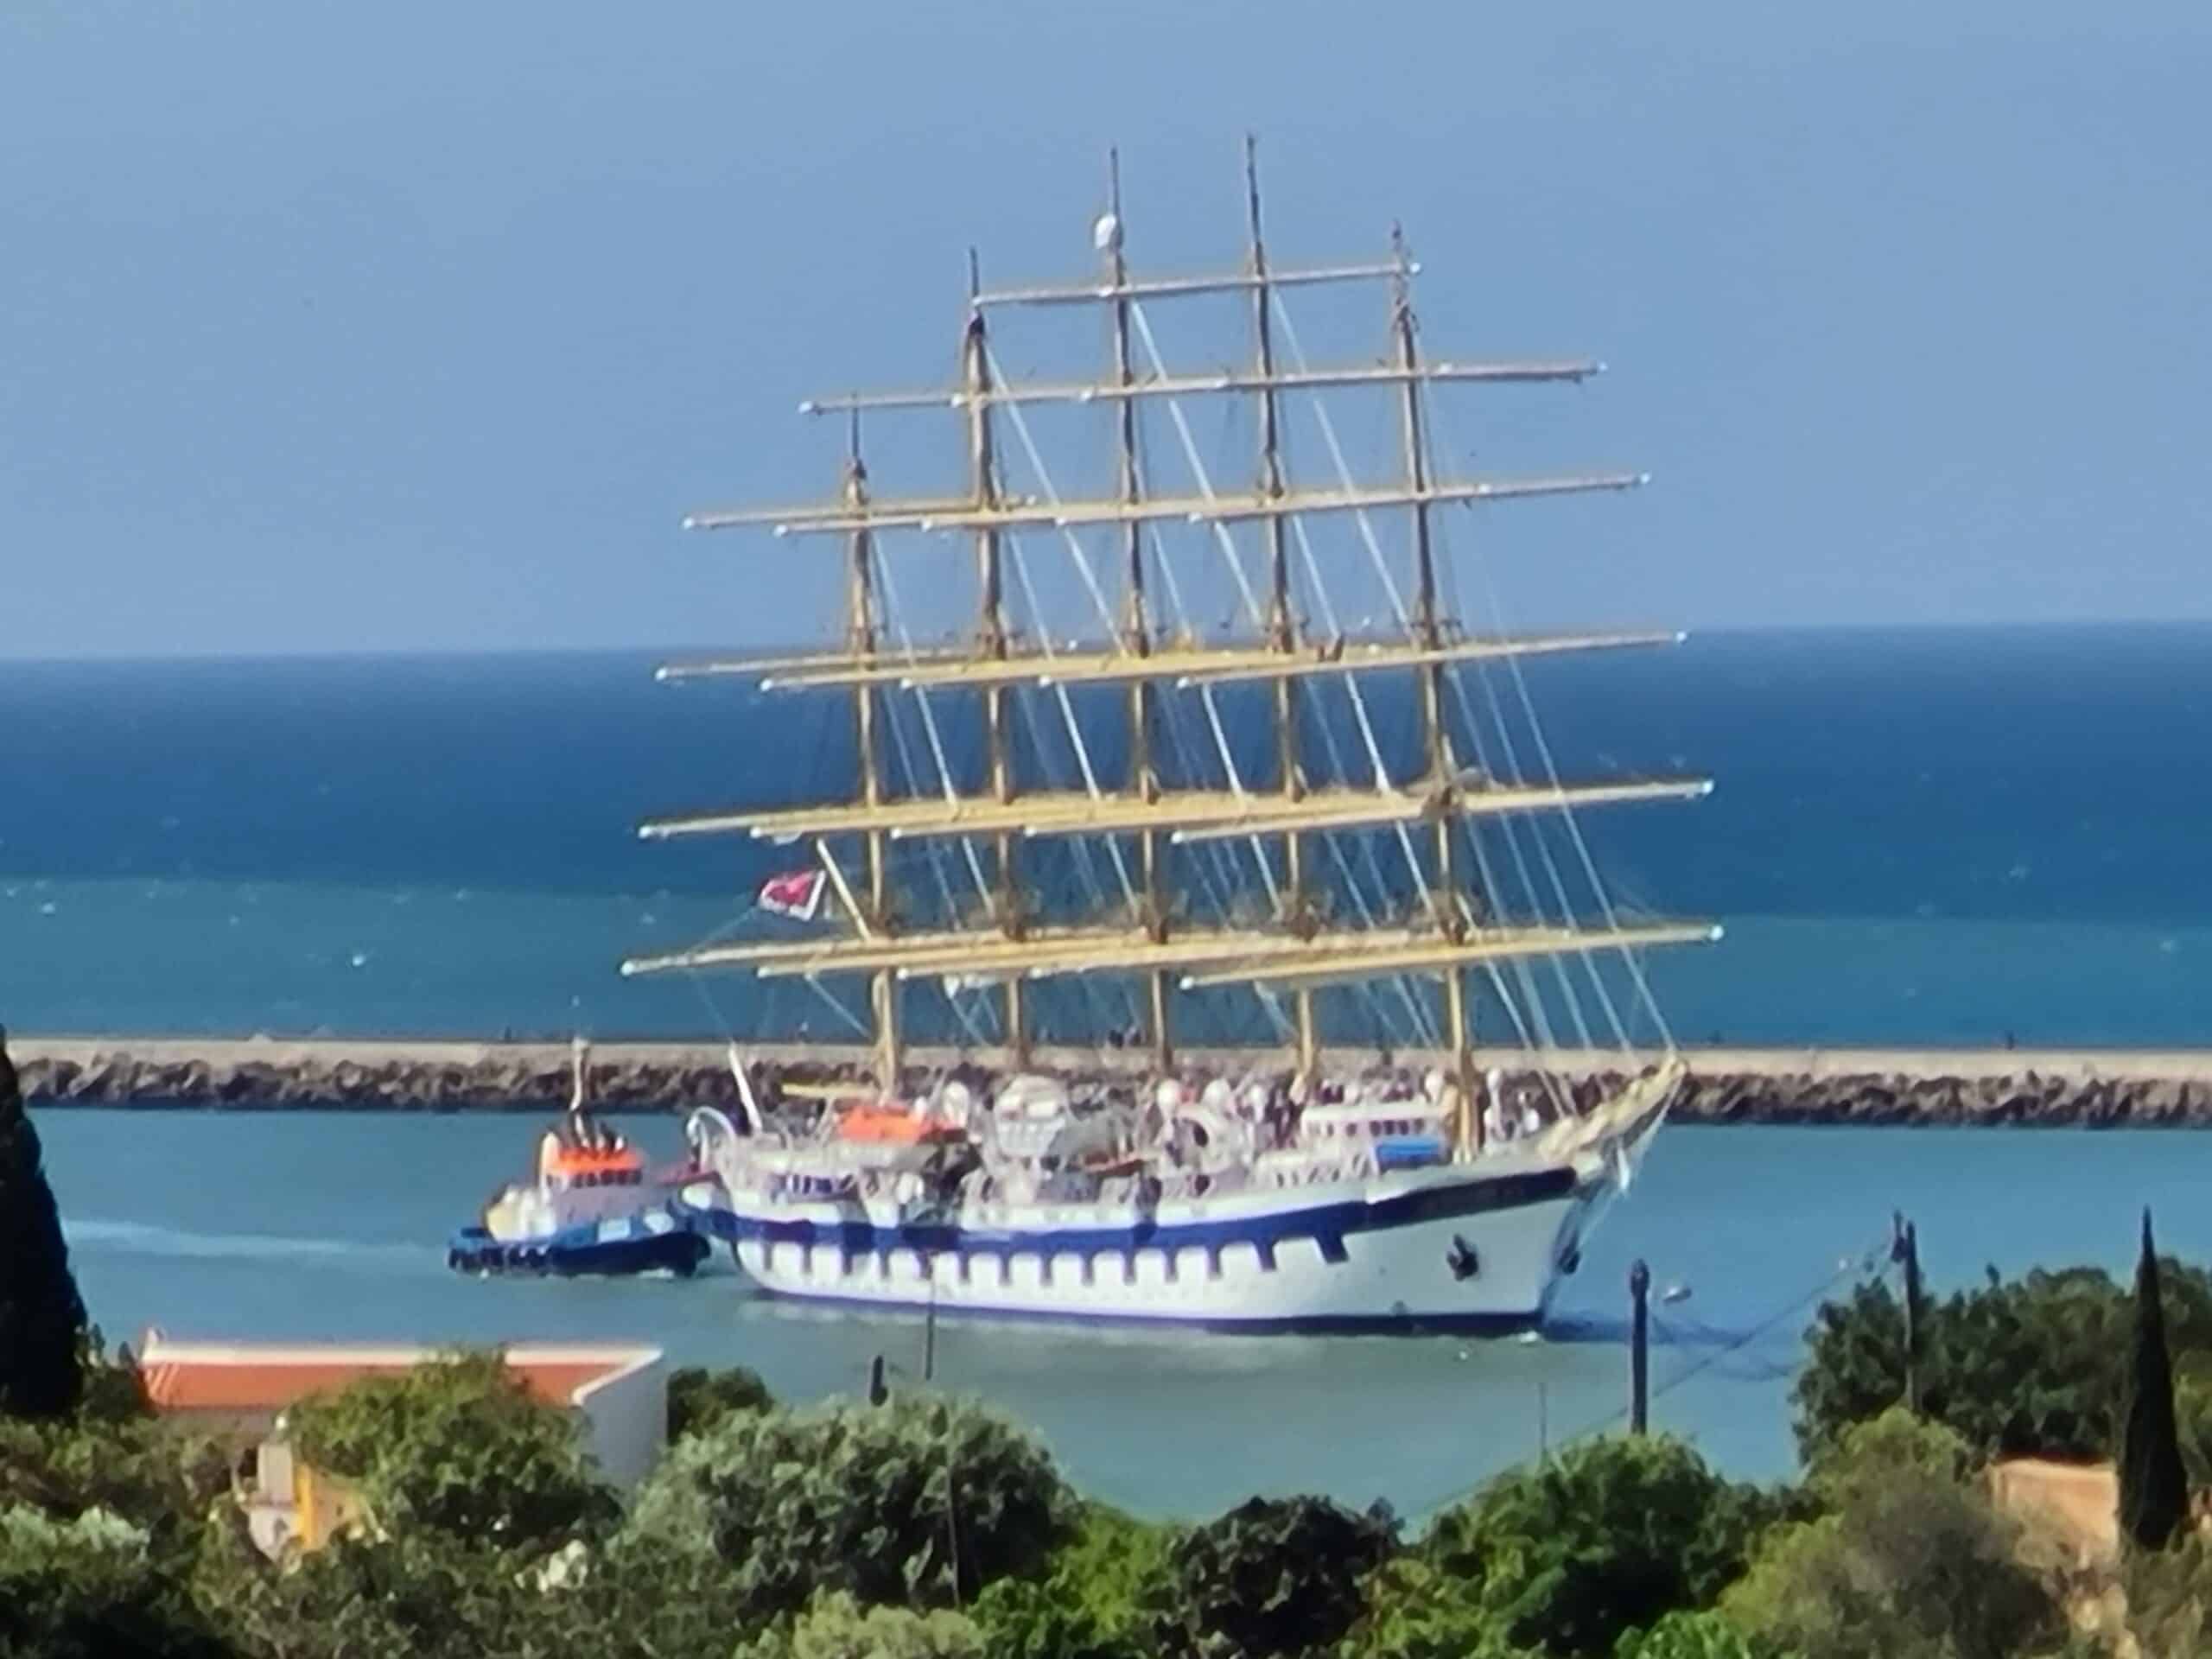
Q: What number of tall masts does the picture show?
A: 5